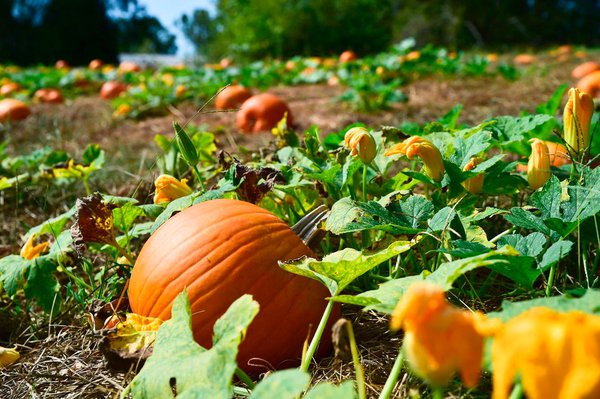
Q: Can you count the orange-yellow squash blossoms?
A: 9